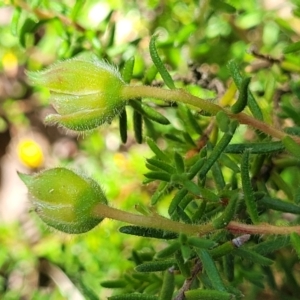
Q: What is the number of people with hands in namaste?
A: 0